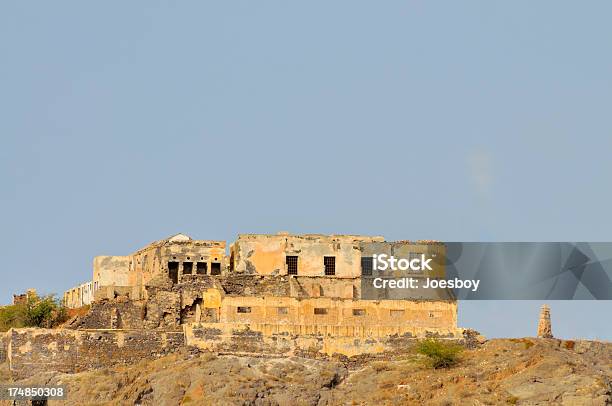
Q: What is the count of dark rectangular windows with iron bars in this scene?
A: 3